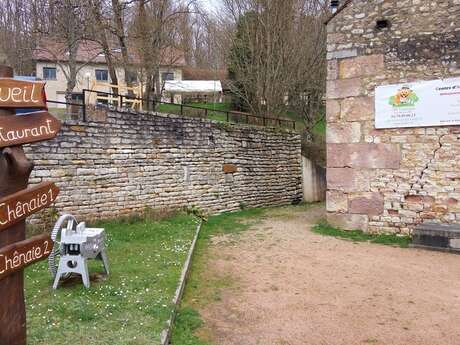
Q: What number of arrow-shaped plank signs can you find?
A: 4